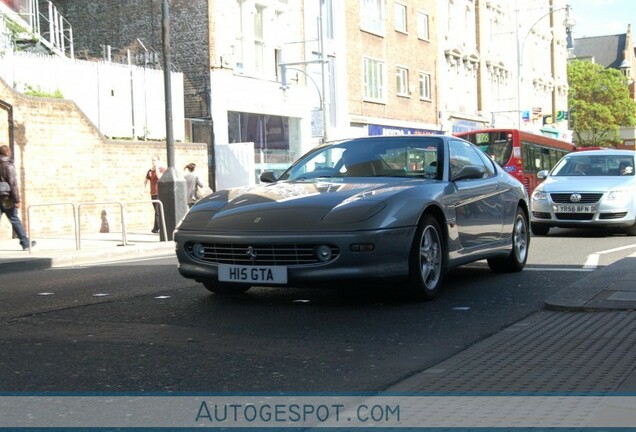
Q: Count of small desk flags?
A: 0